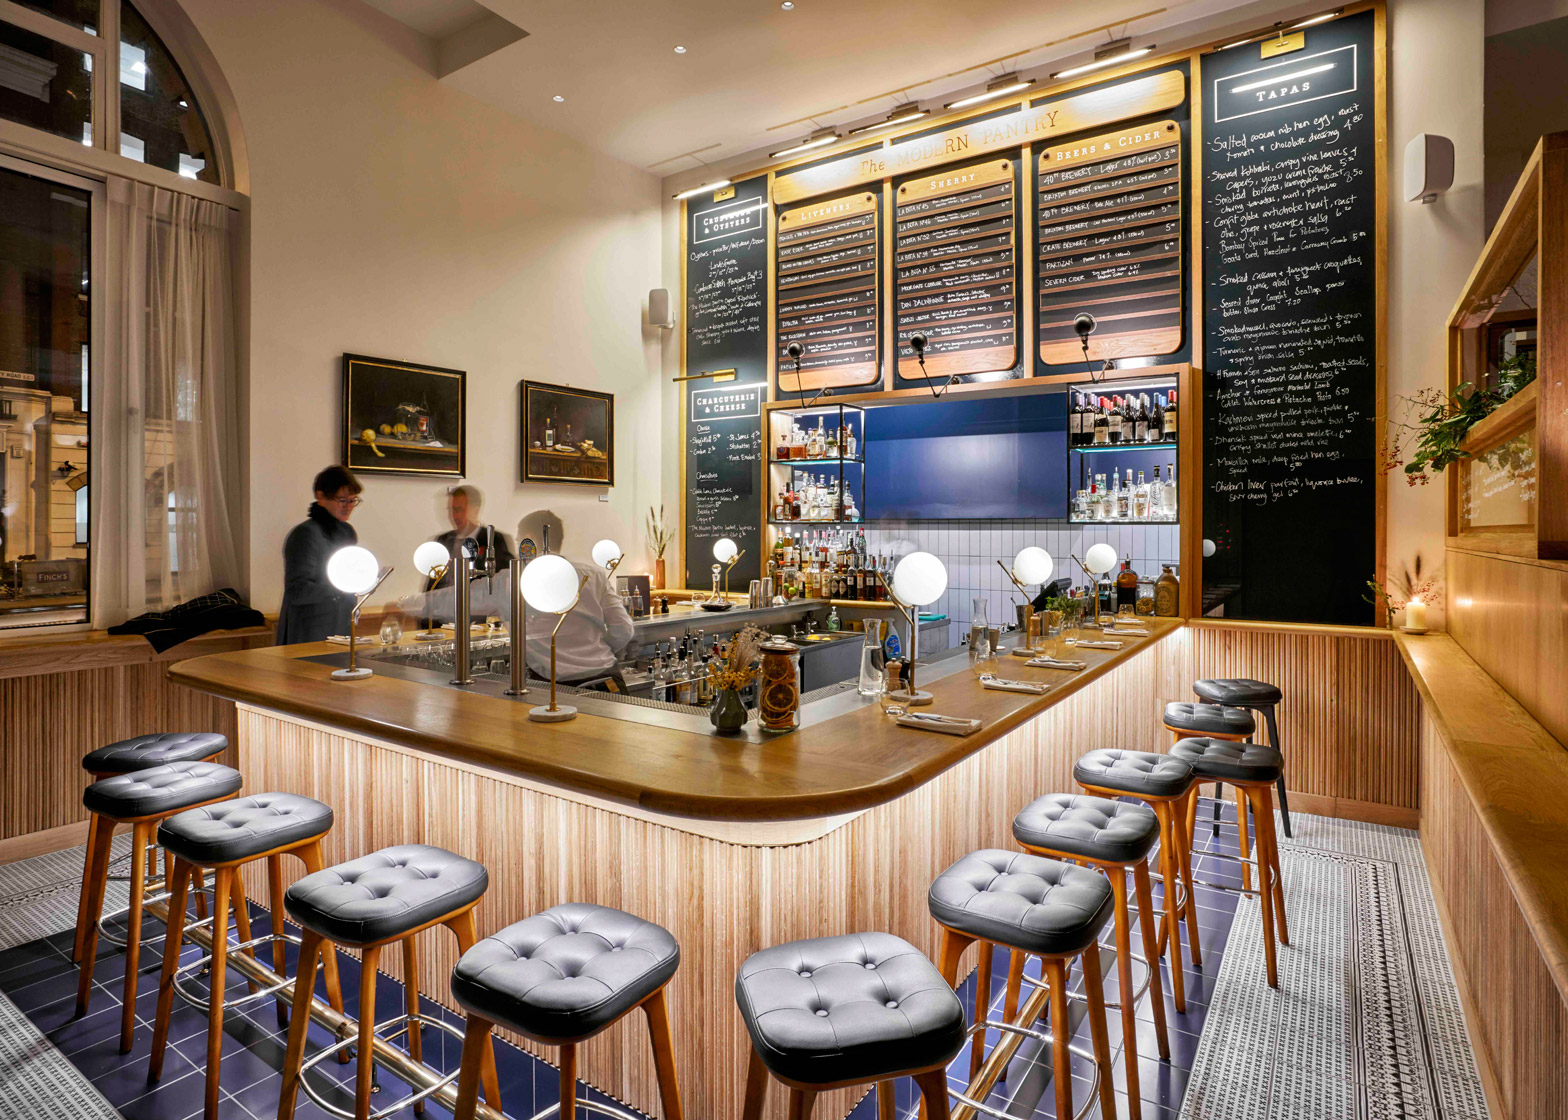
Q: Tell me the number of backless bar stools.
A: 12